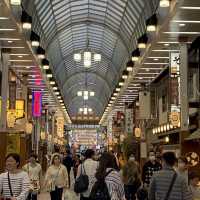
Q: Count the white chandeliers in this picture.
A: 3